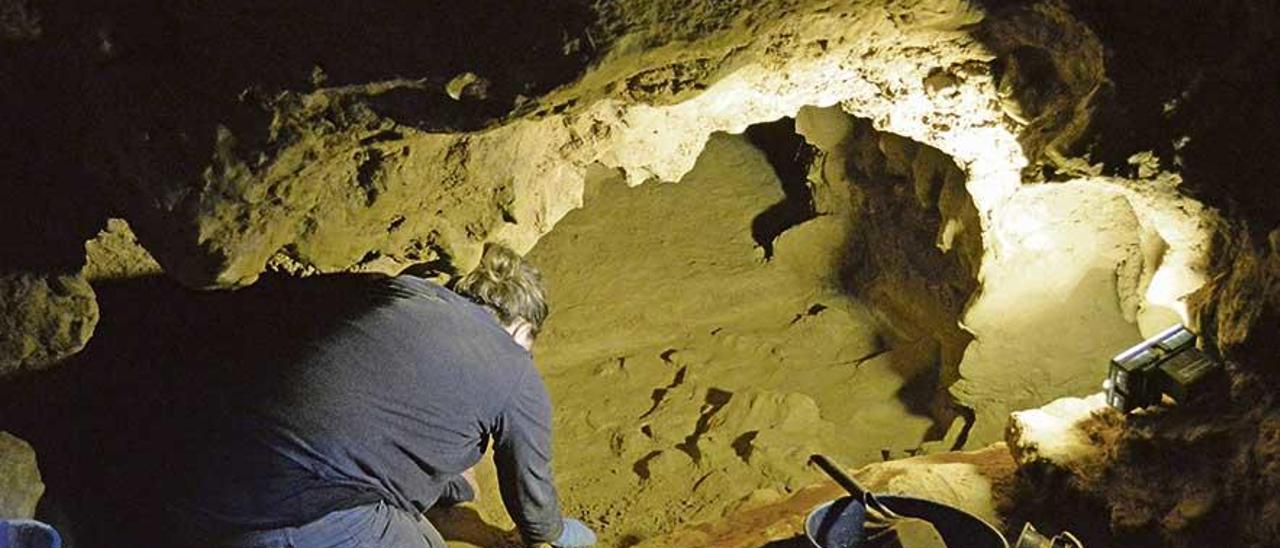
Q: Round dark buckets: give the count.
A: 1